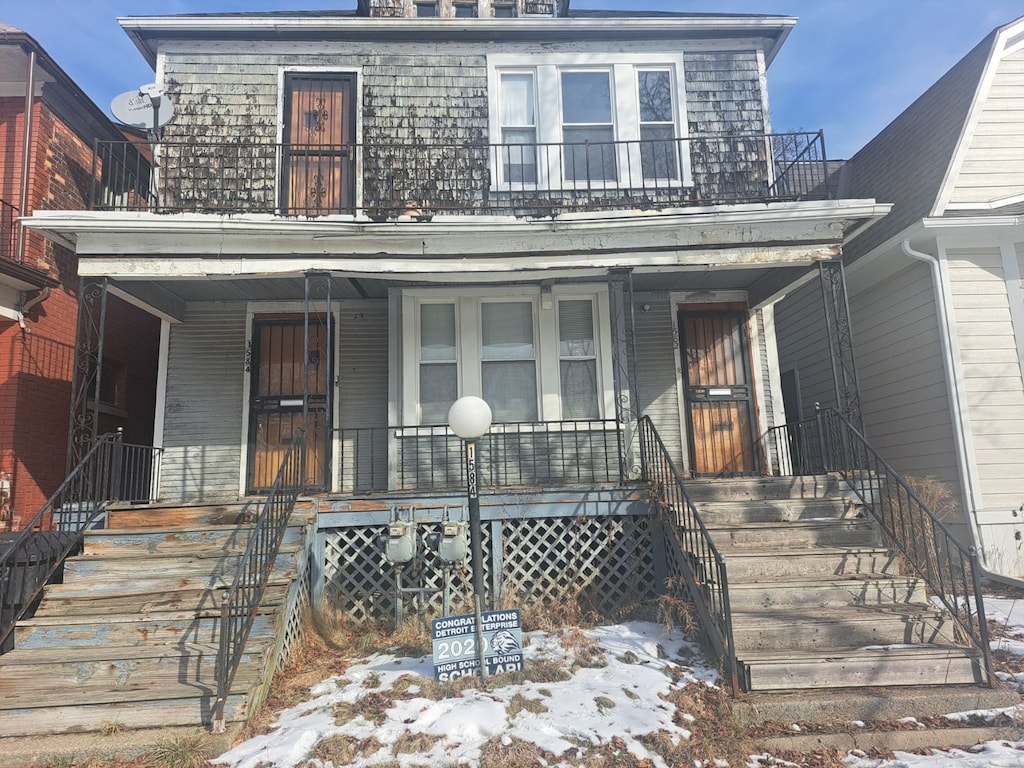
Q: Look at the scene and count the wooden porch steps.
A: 14